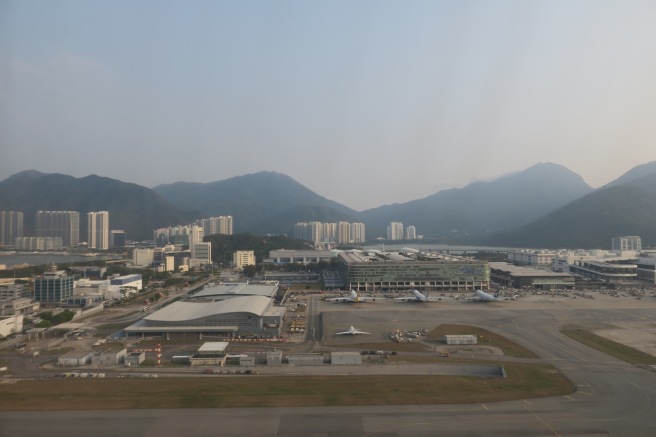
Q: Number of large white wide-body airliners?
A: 3